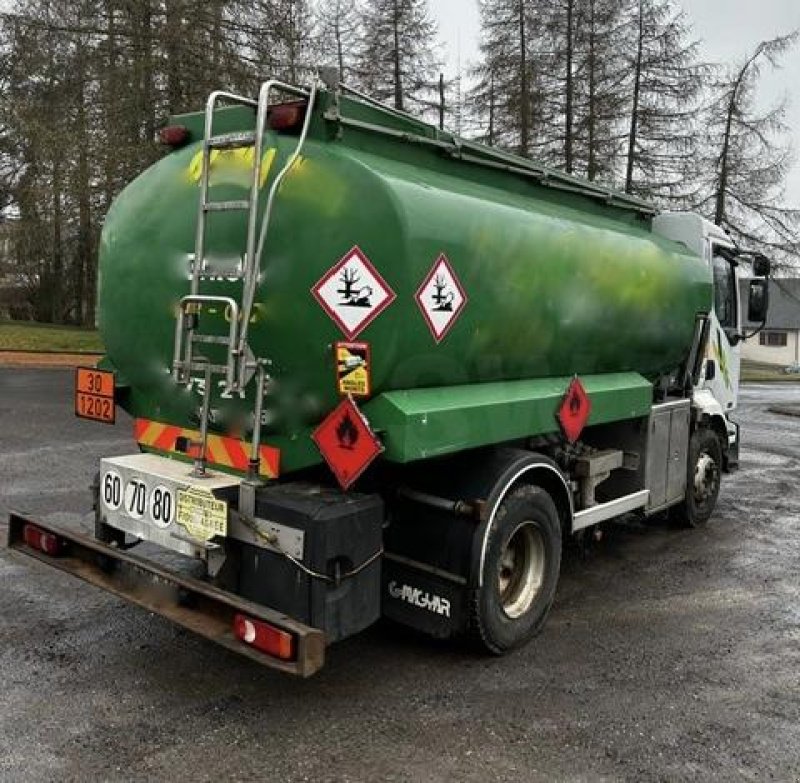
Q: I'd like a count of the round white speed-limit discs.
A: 3